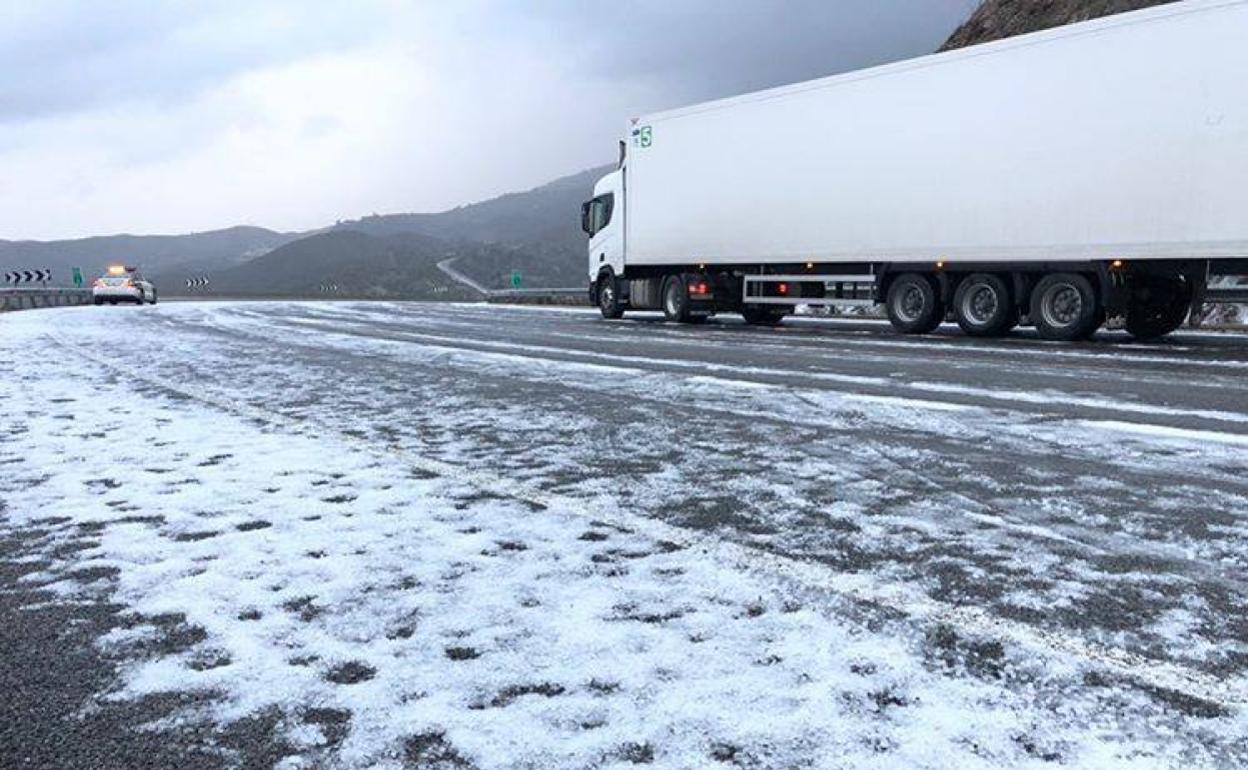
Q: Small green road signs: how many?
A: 2